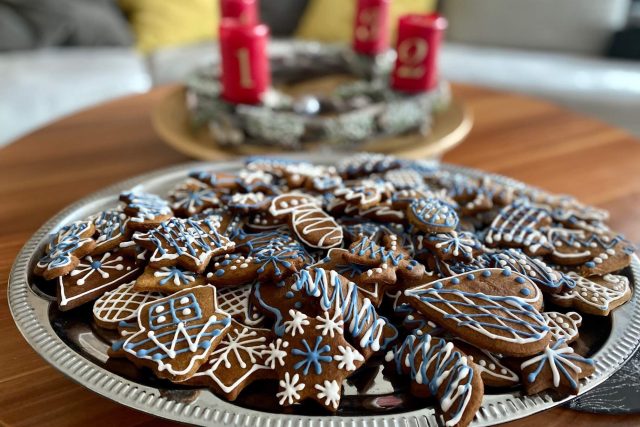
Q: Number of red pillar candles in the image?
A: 4